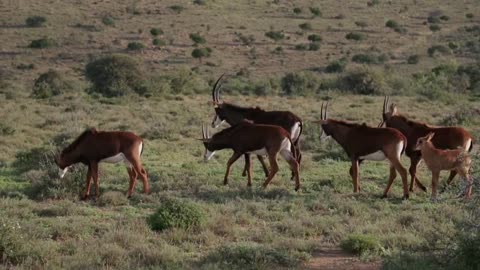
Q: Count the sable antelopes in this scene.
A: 6